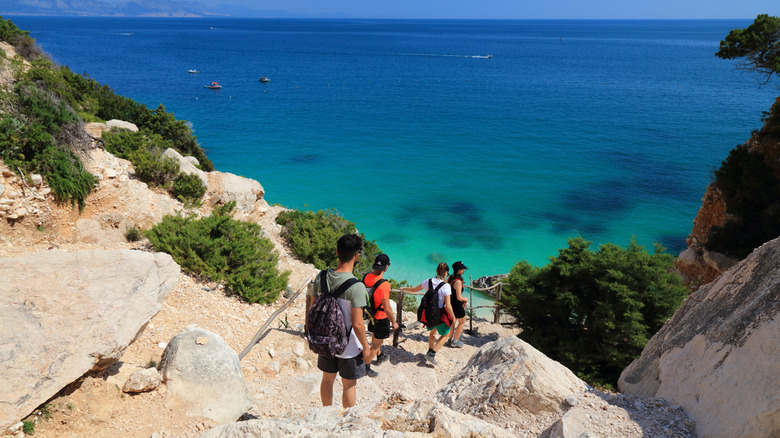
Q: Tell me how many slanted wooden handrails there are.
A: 1